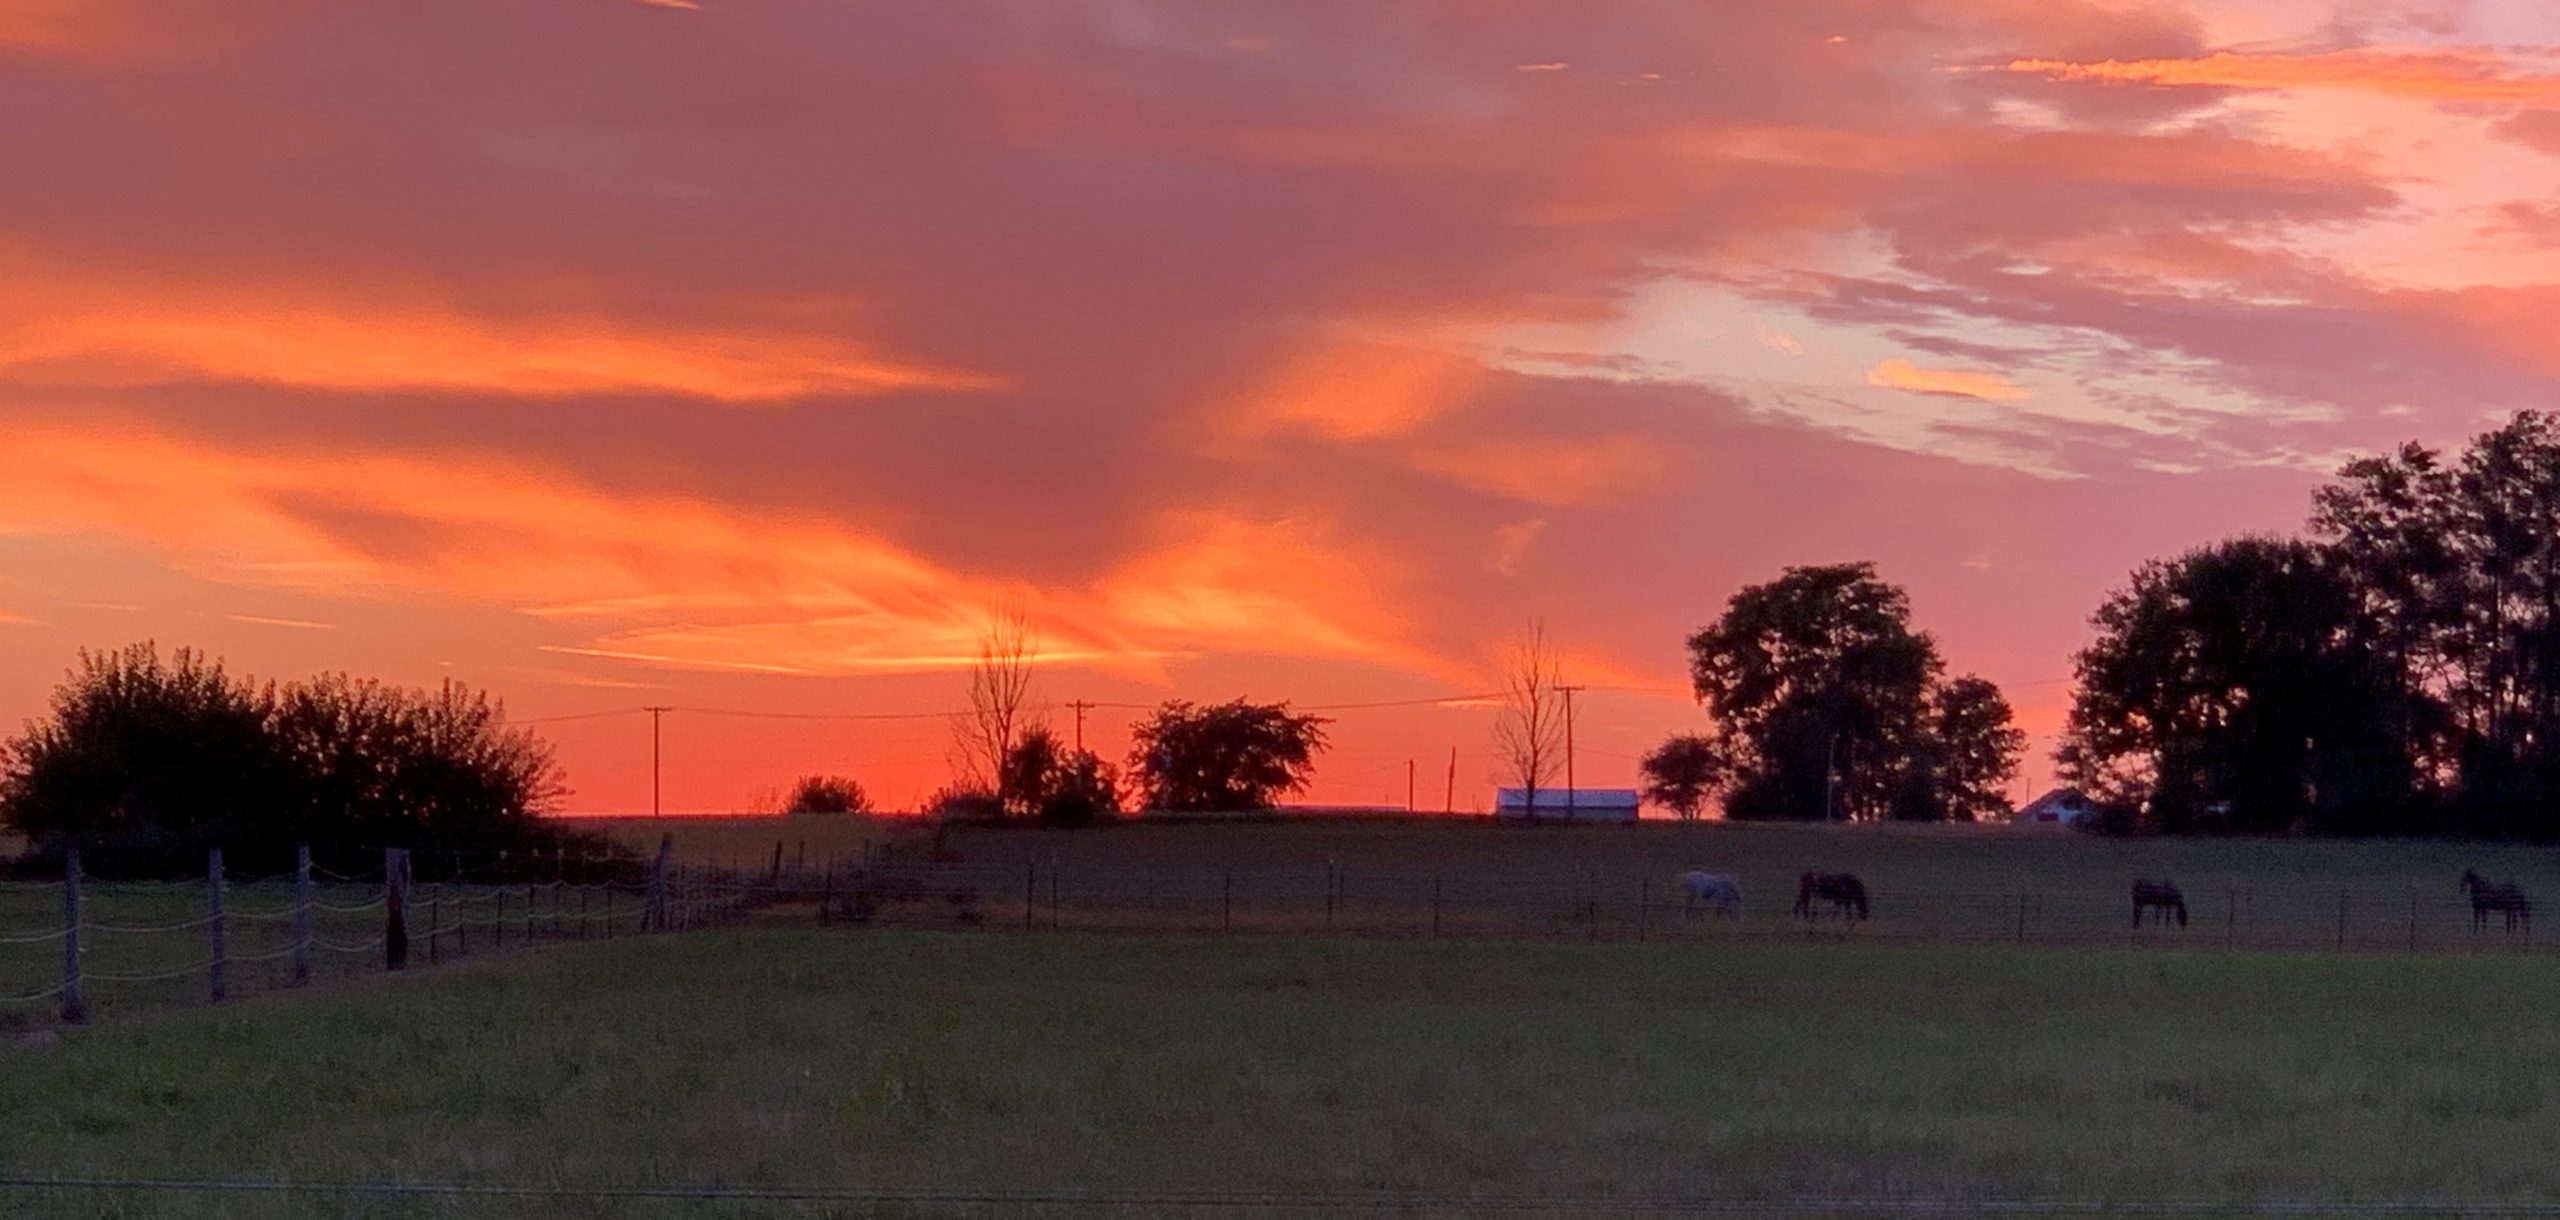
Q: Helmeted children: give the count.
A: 0